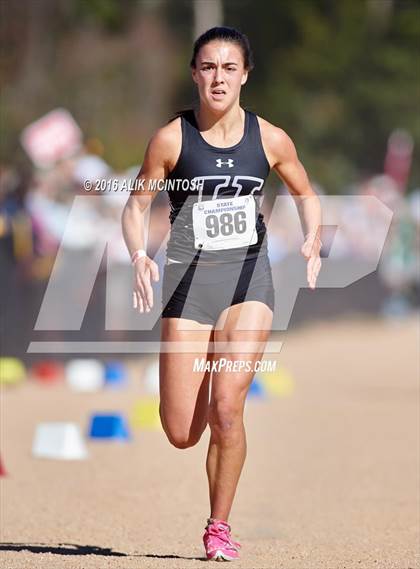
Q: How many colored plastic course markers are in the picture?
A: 11